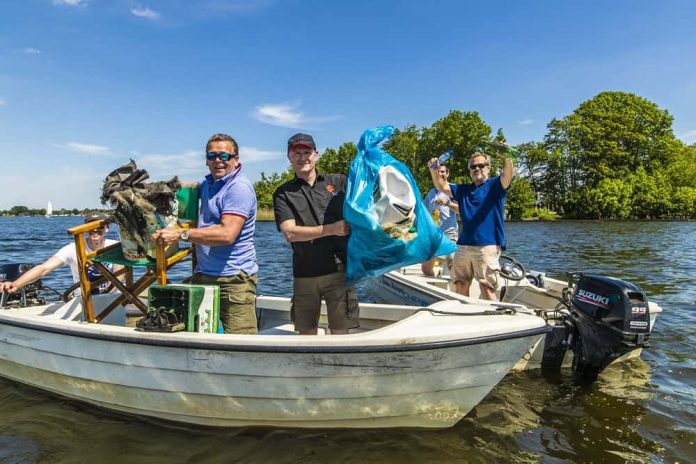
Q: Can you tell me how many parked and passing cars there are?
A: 0